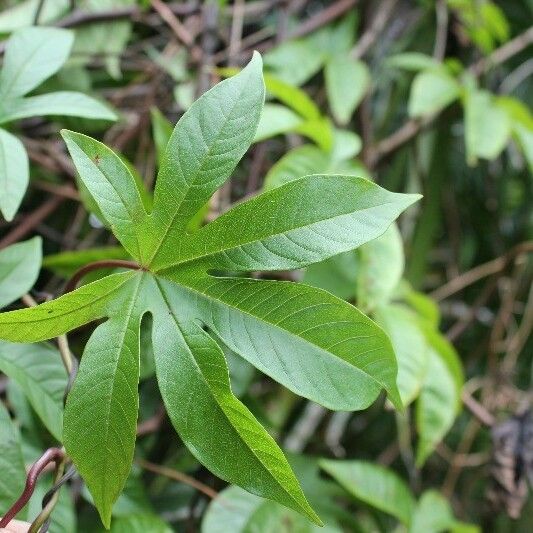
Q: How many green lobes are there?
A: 7